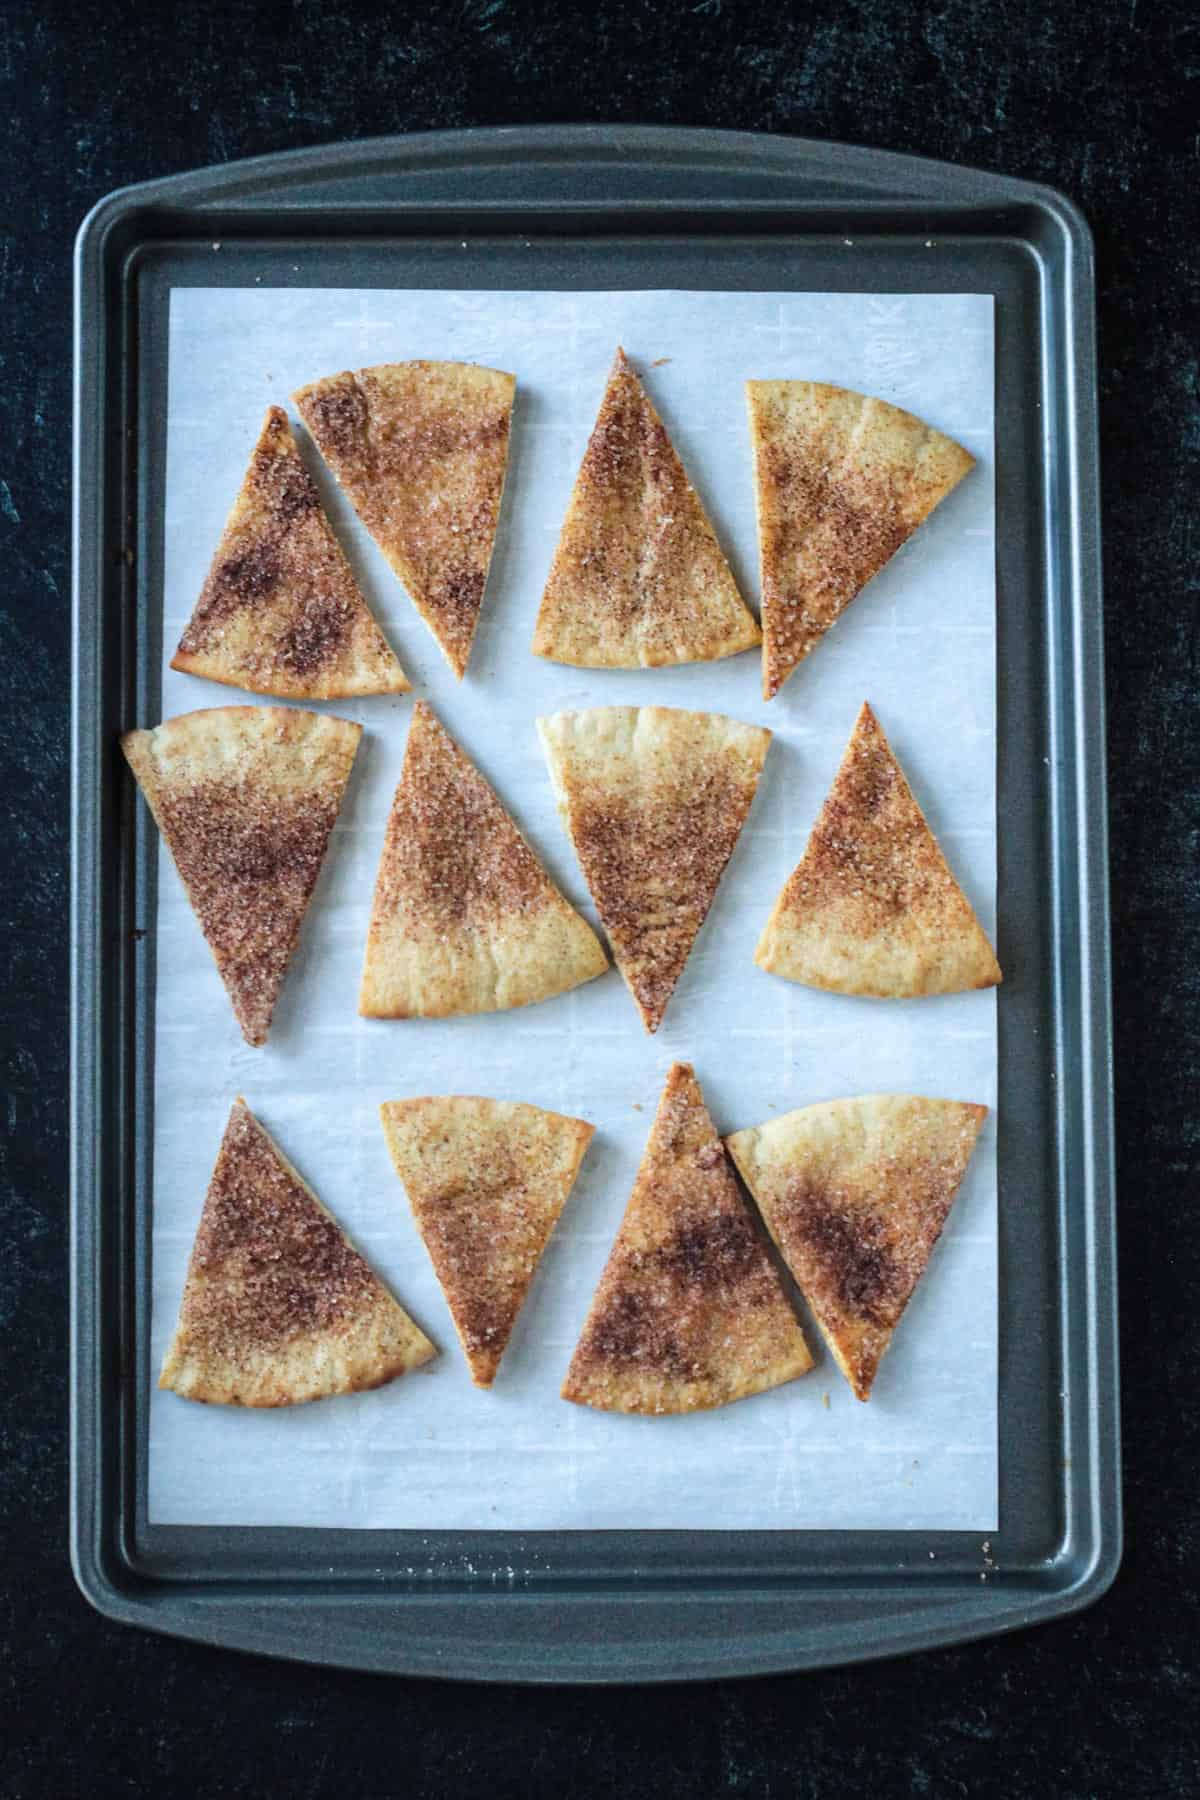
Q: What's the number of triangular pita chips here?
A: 12